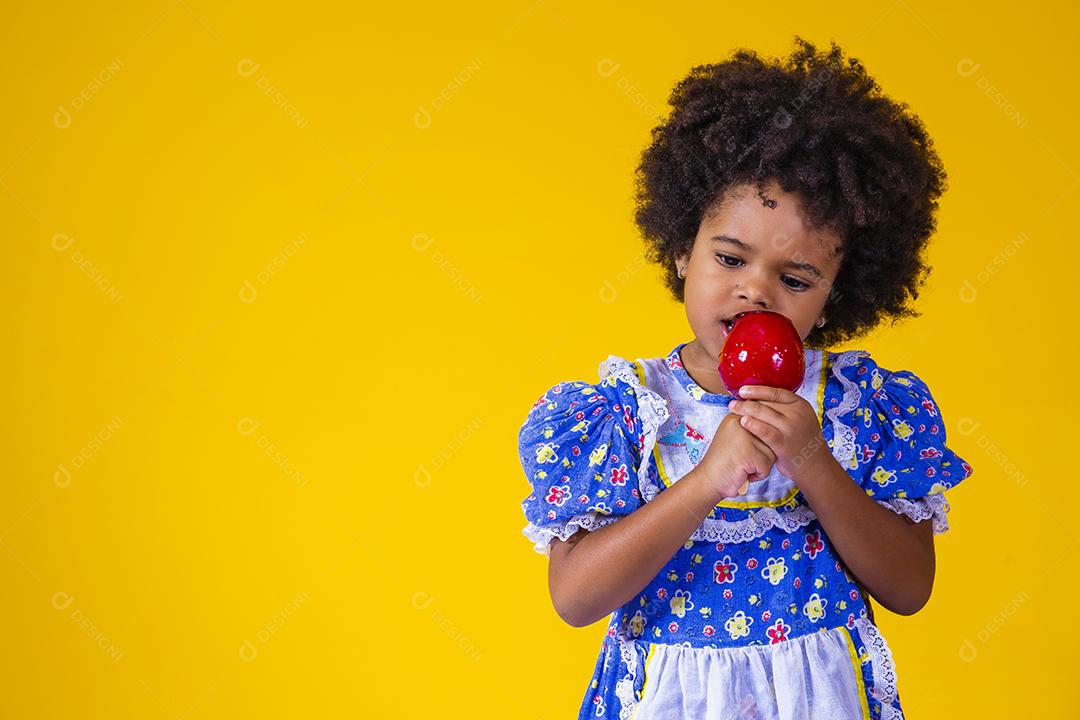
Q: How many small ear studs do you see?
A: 2